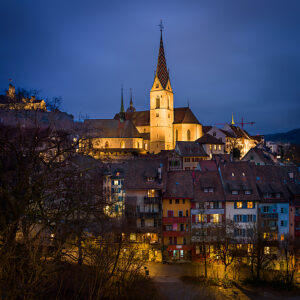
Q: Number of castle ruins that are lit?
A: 1